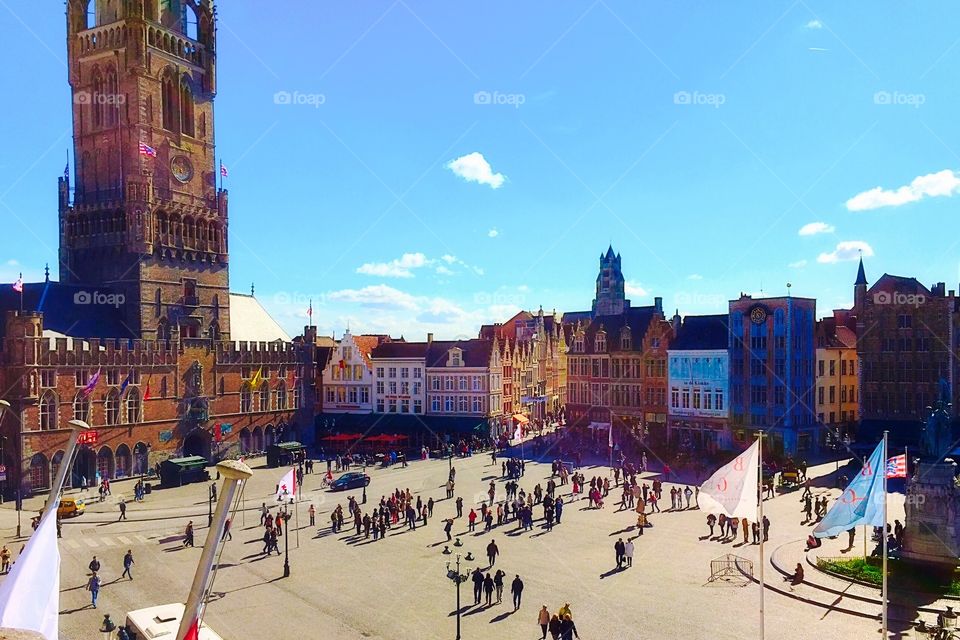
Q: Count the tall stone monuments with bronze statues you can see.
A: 1